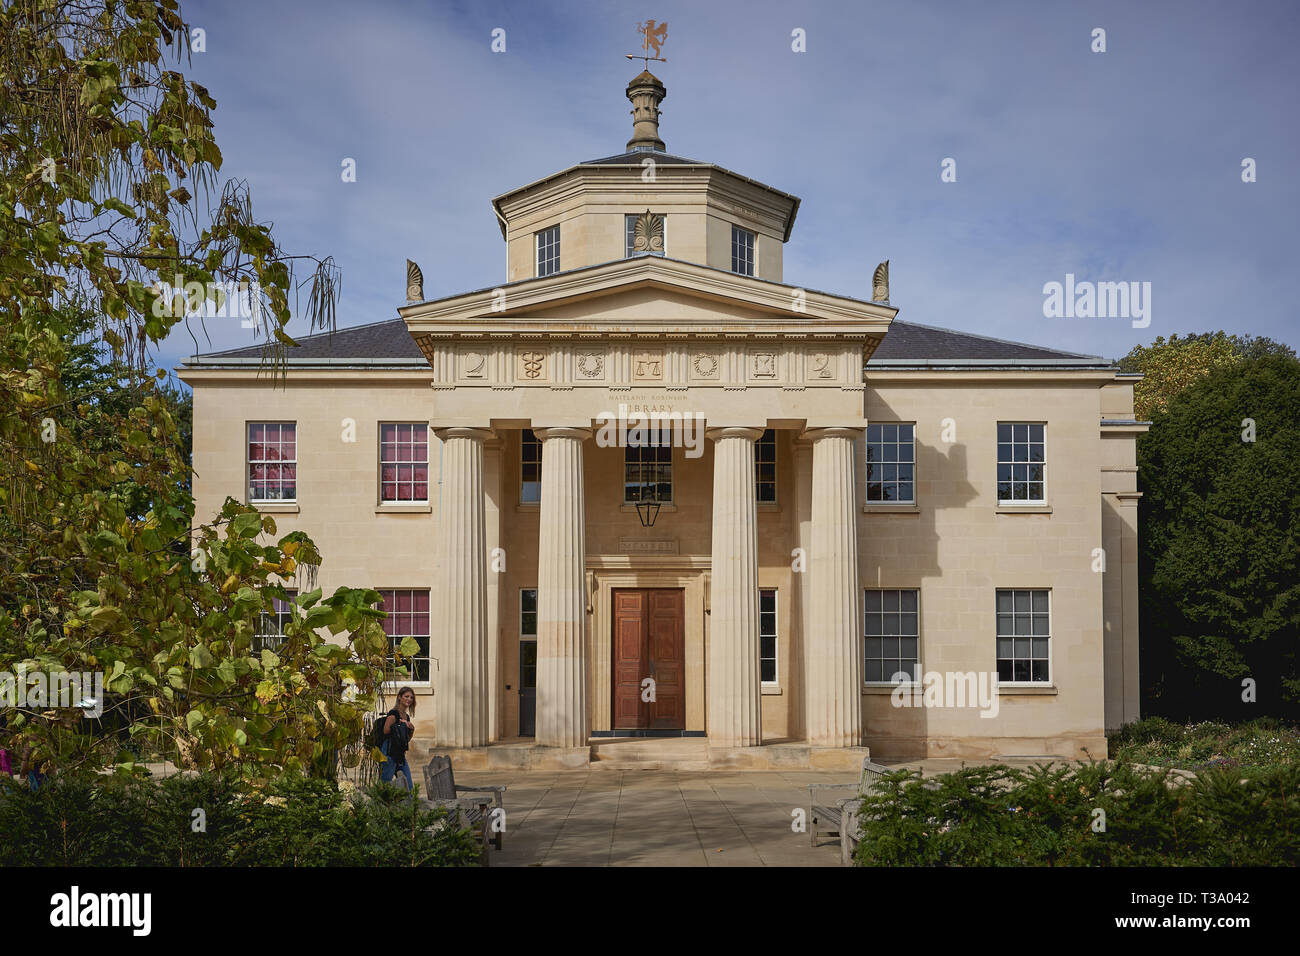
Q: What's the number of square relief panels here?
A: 7